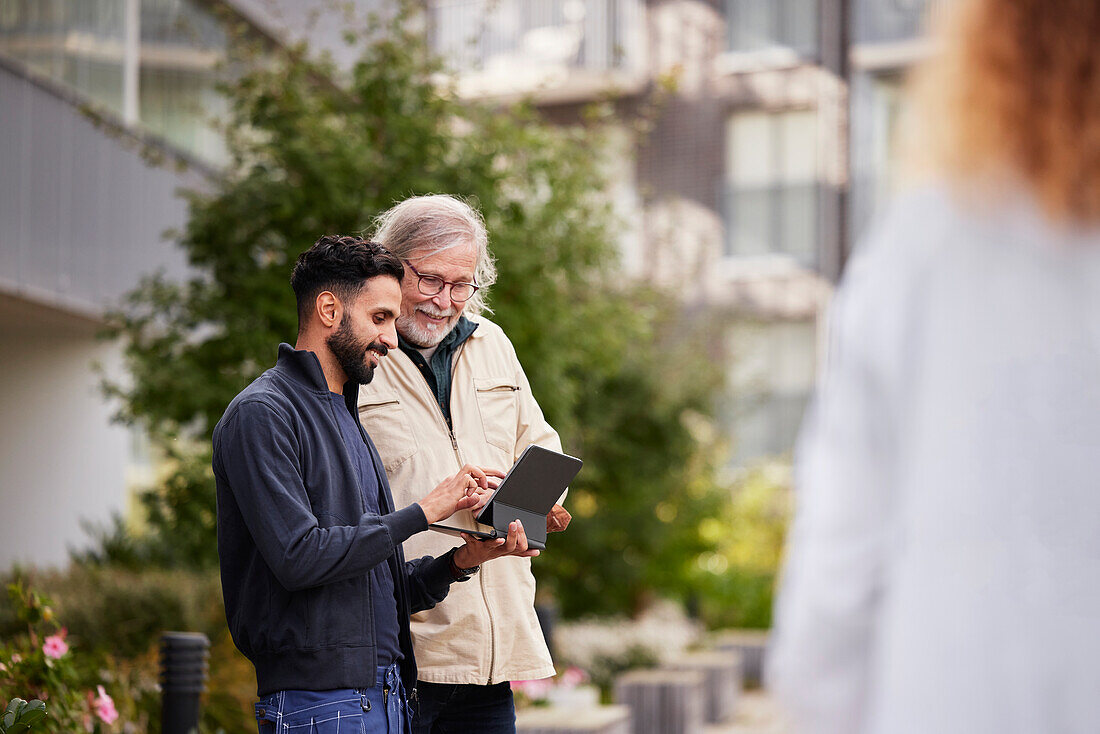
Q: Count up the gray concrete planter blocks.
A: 4